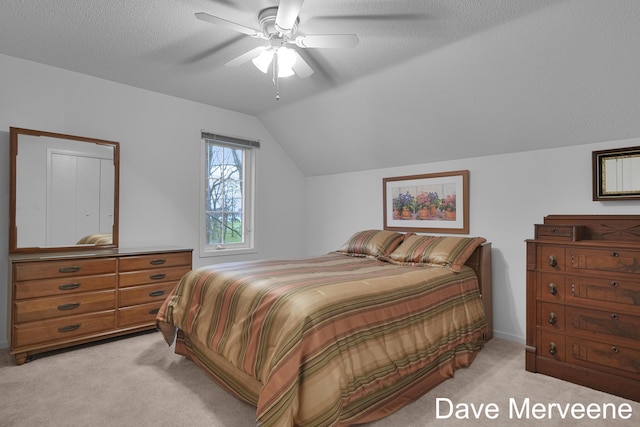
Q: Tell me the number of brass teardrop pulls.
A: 4